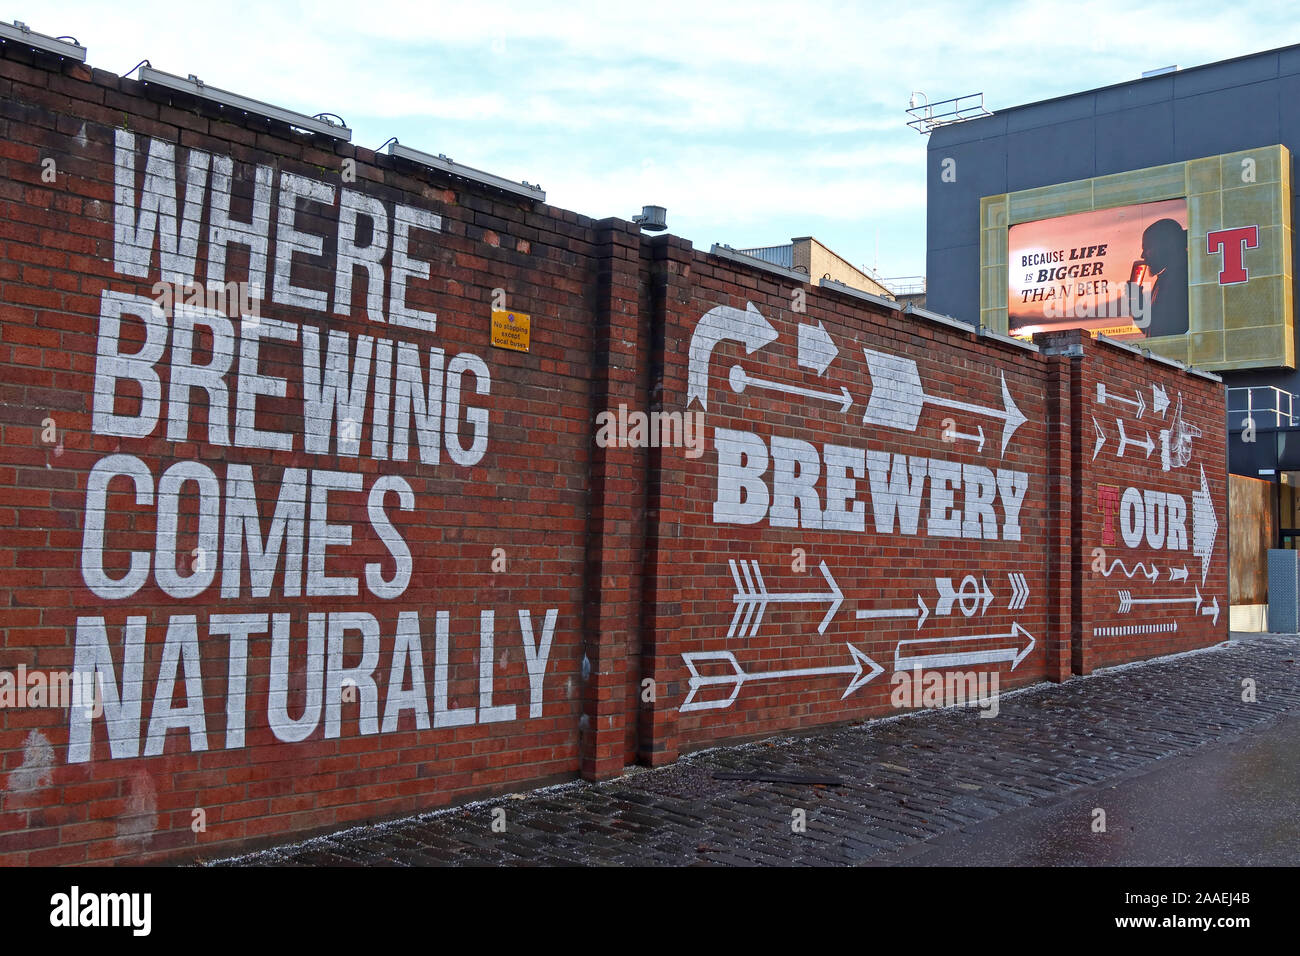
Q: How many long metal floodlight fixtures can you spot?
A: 10